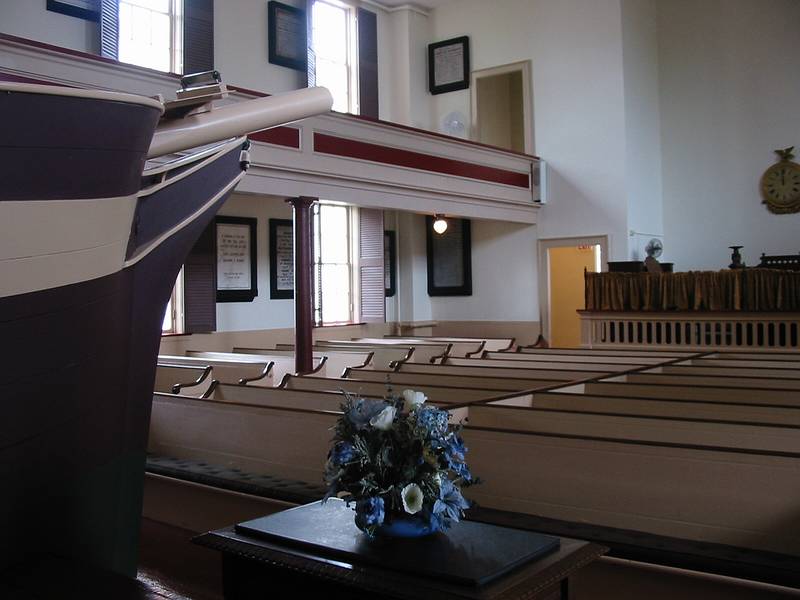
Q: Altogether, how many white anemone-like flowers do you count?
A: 3